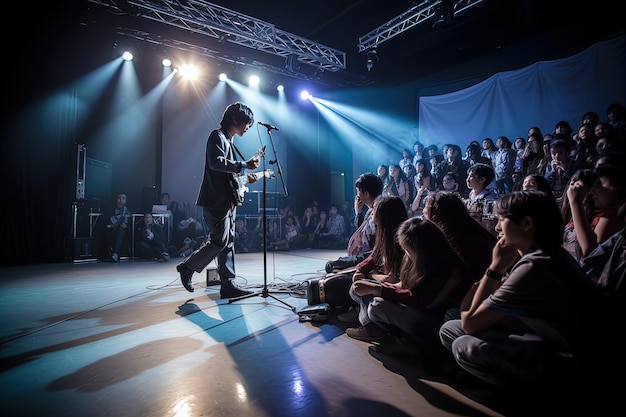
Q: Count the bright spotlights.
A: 7